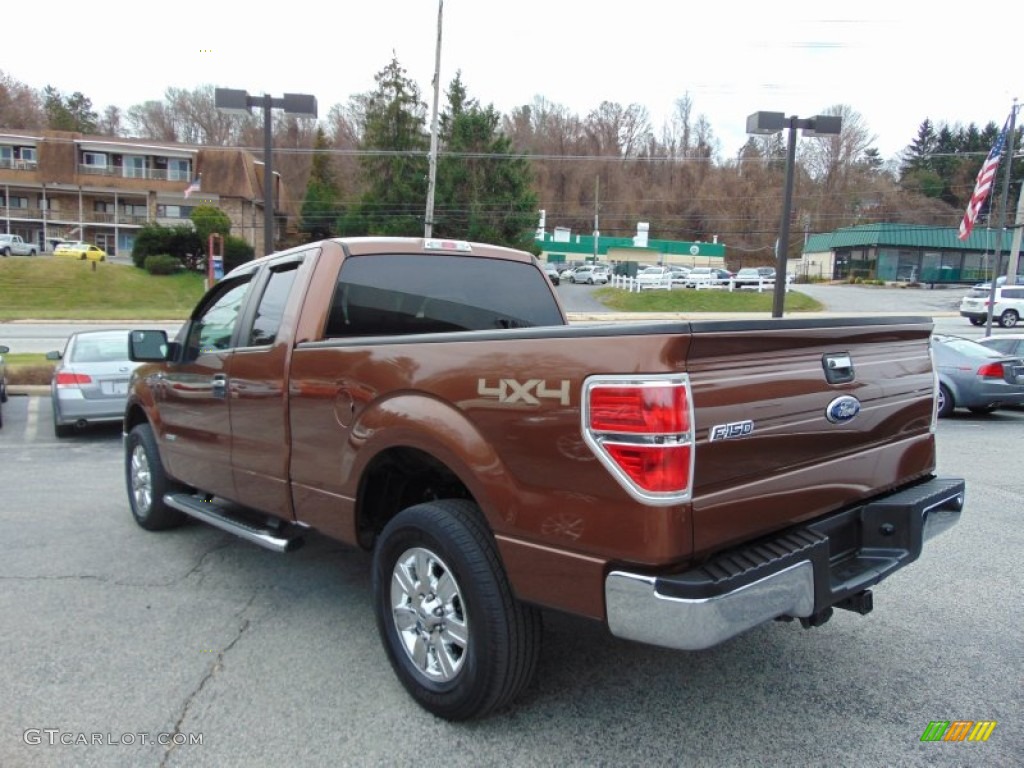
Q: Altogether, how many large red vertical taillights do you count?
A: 1